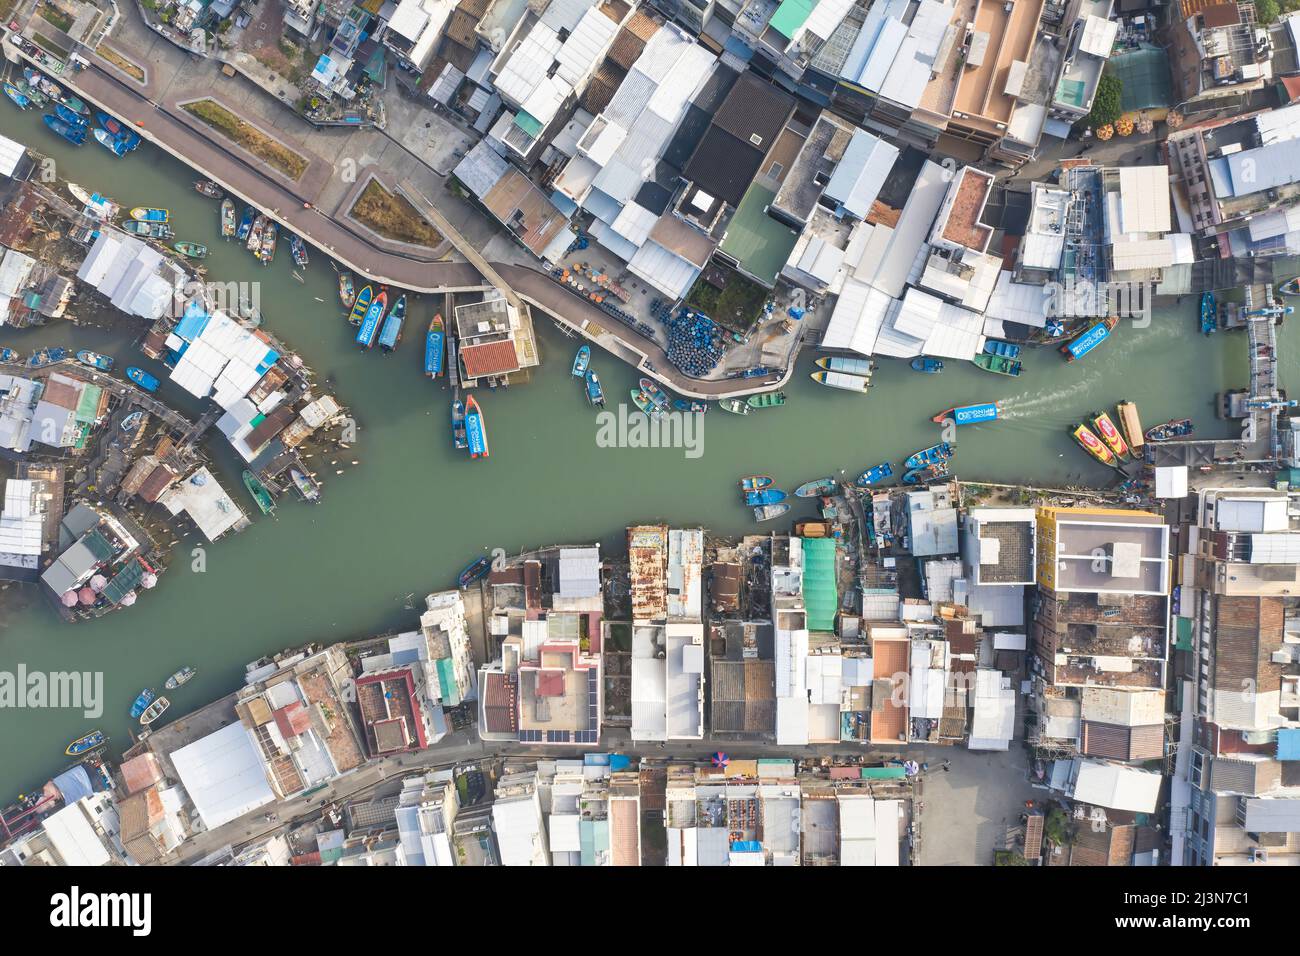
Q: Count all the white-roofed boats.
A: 2